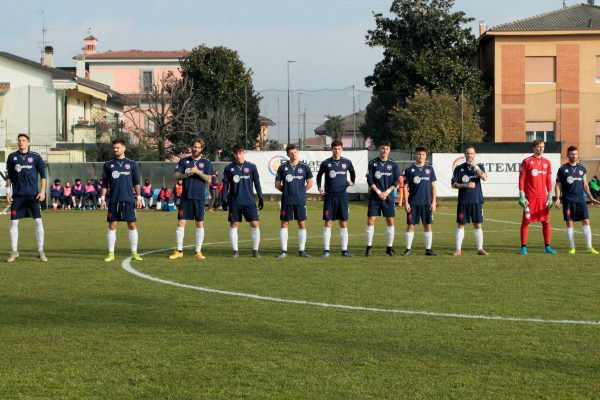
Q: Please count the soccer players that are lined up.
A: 11